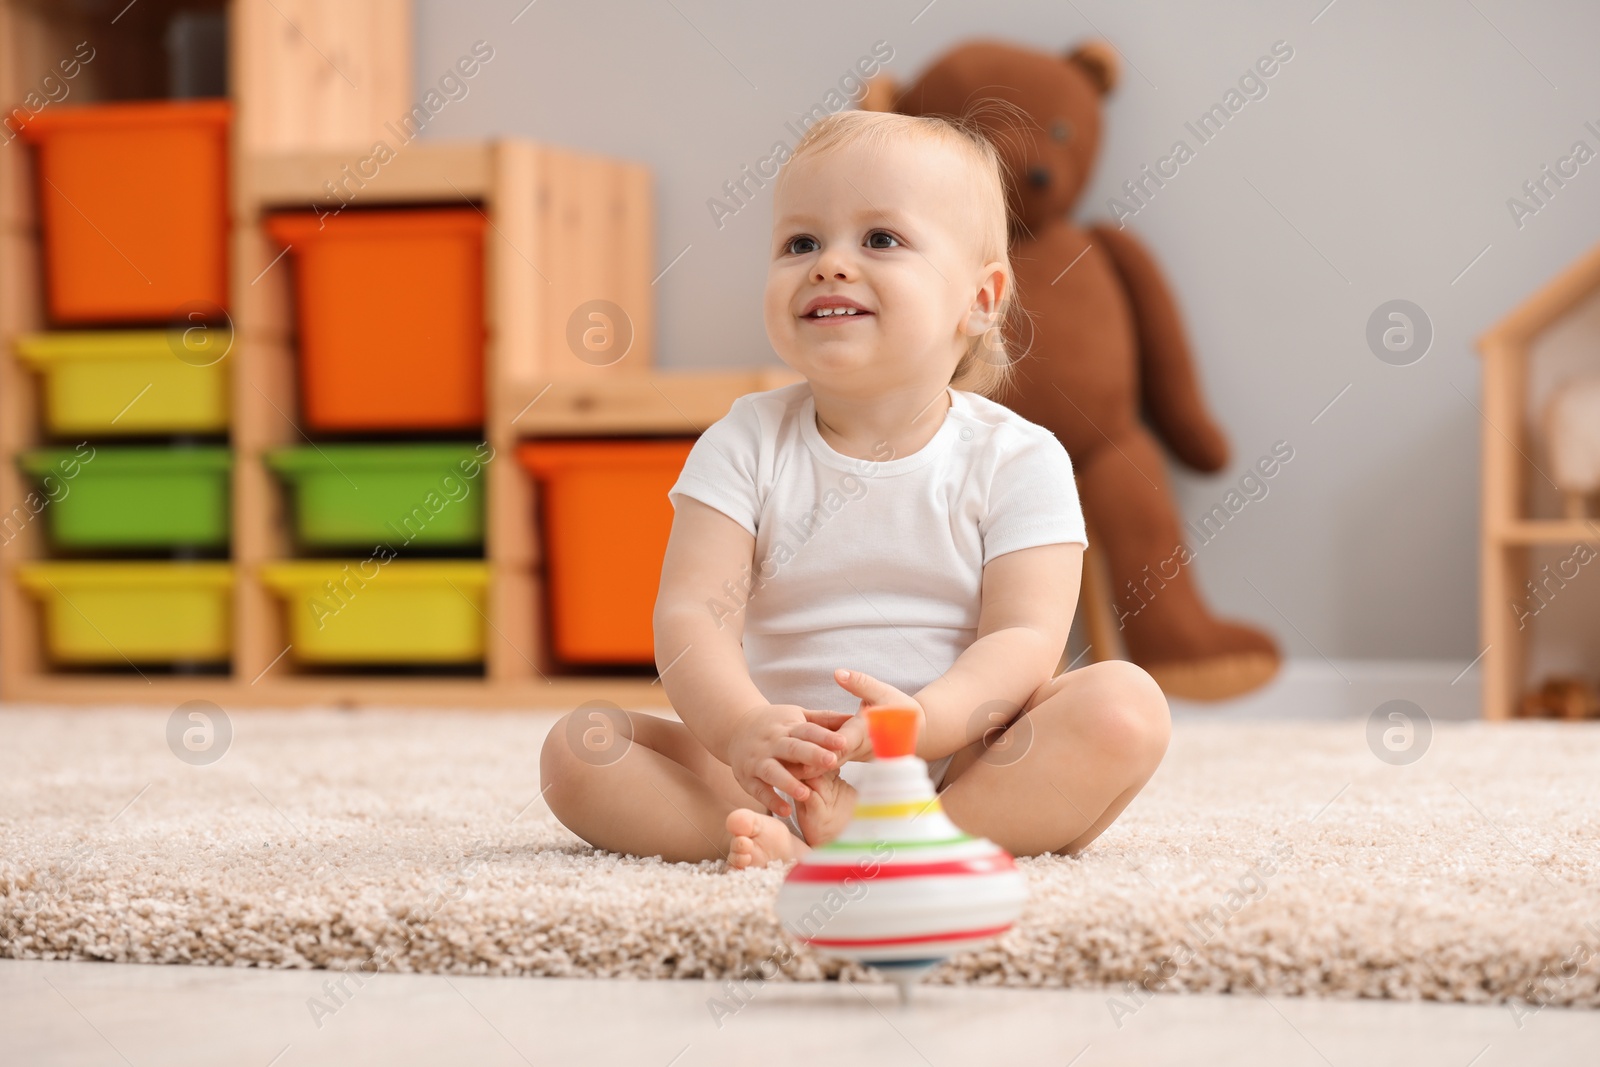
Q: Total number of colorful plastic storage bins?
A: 8